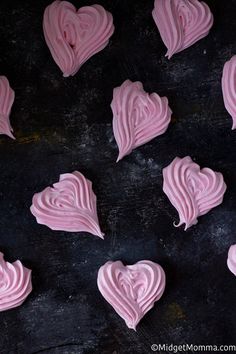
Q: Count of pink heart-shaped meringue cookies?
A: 10